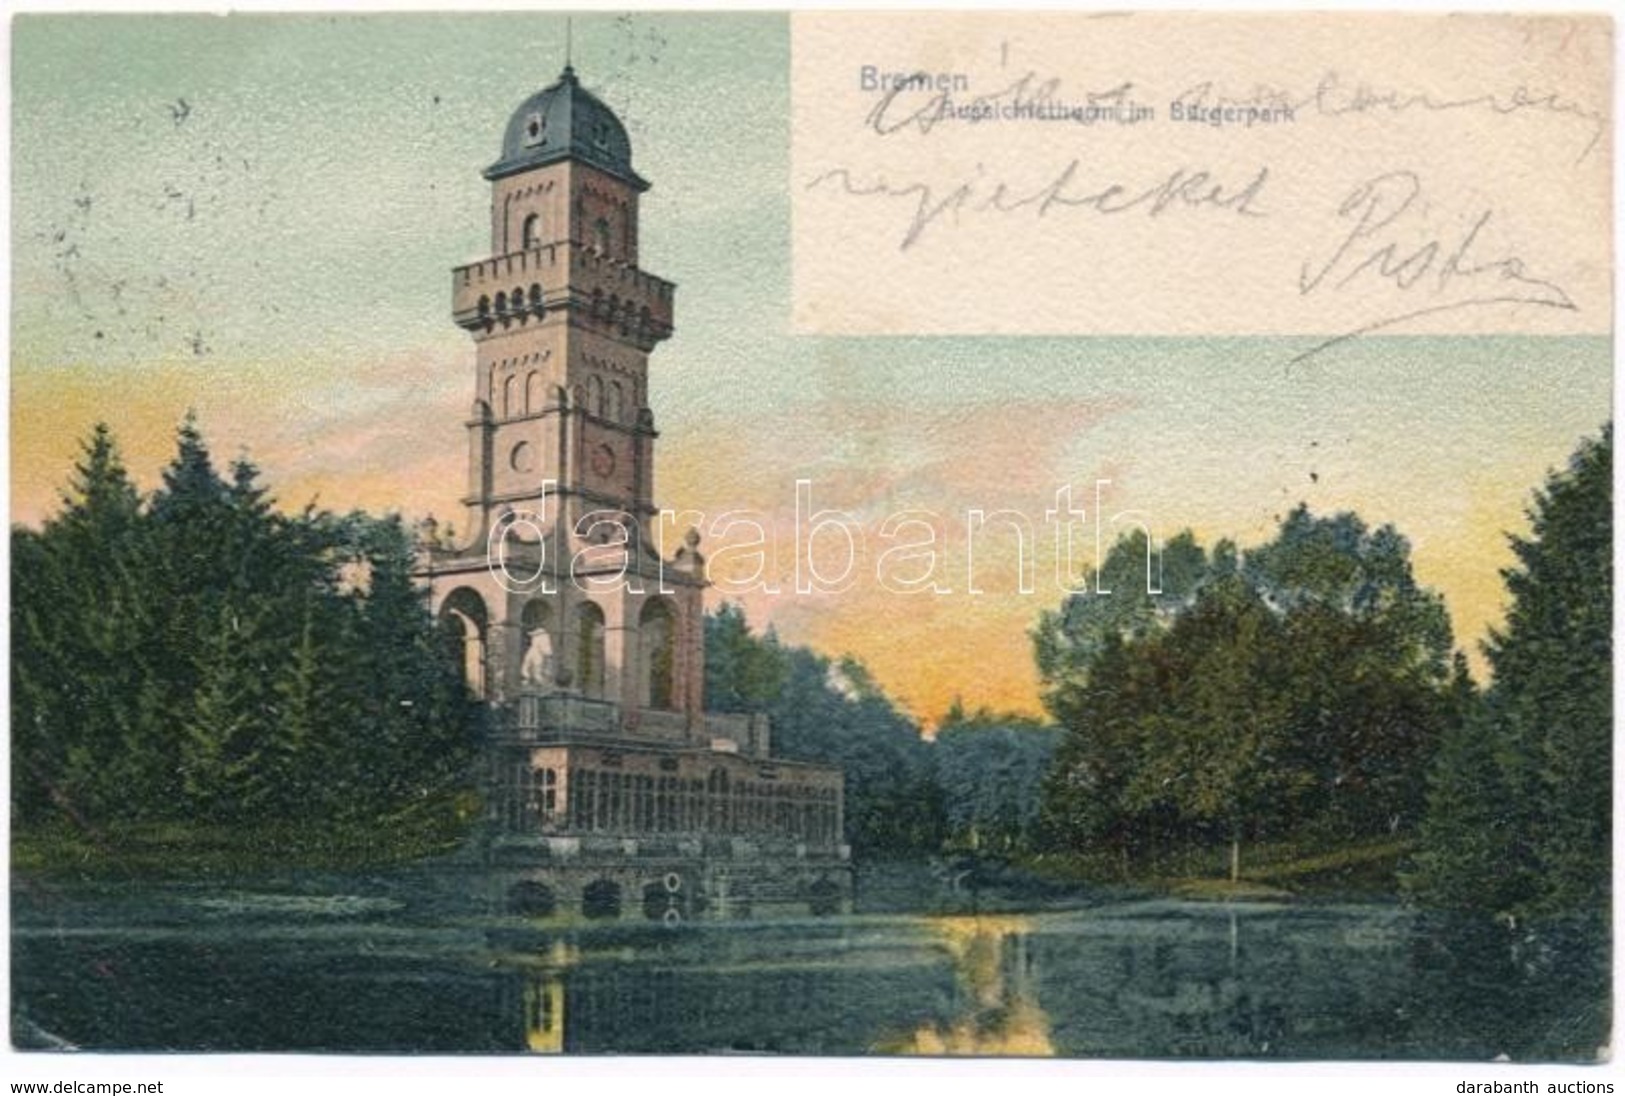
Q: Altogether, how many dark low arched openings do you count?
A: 4